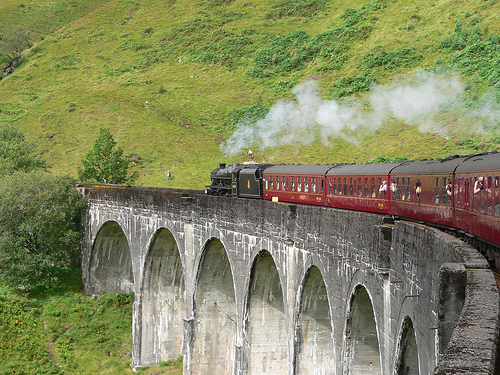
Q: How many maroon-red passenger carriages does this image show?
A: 4